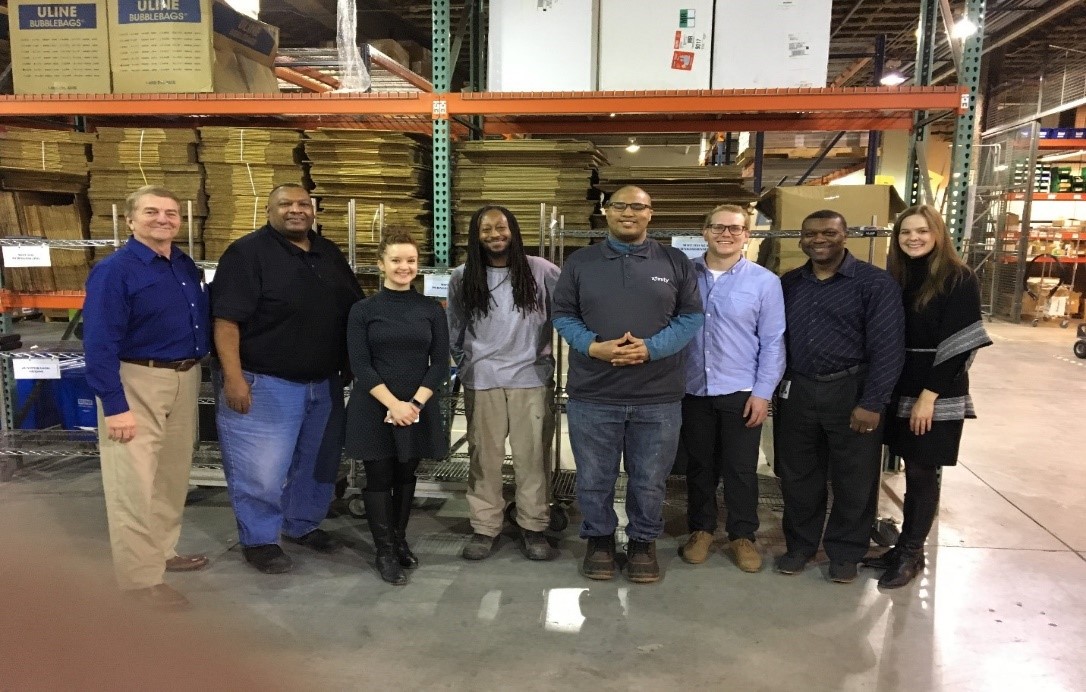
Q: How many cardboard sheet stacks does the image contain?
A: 6